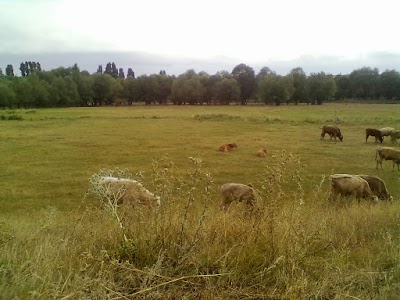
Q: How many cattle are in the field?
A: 11